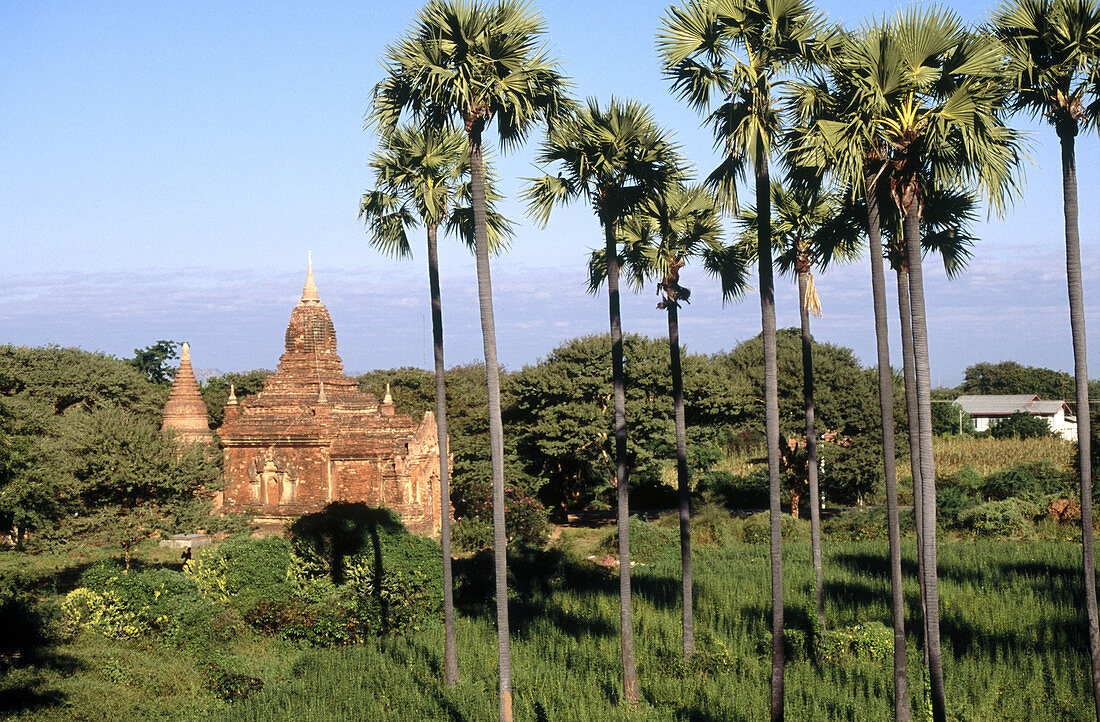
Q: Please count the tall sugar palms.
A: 10